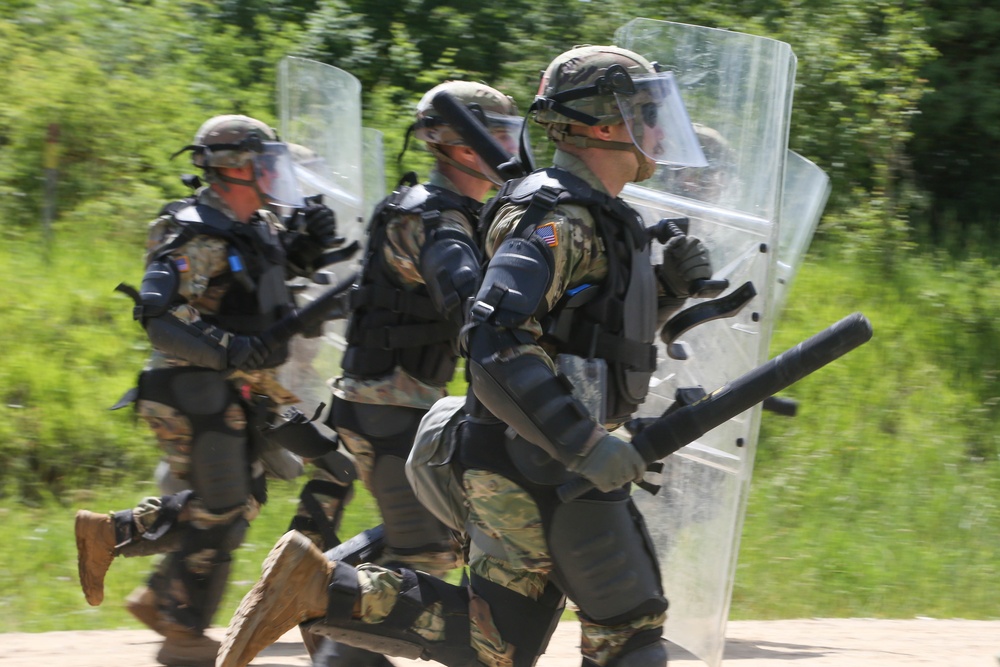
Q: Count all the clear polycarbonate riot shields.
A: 4